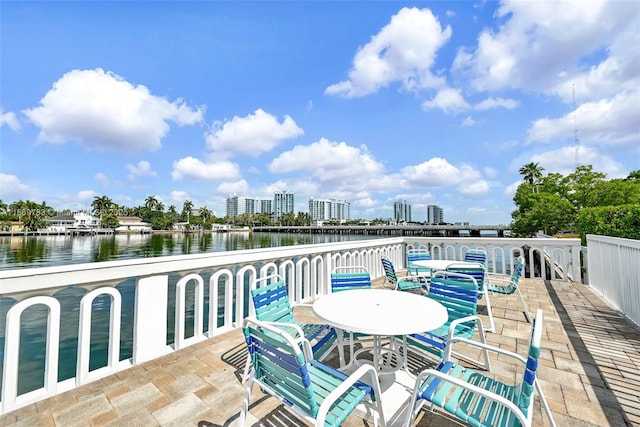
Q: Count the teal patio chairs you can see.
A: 10